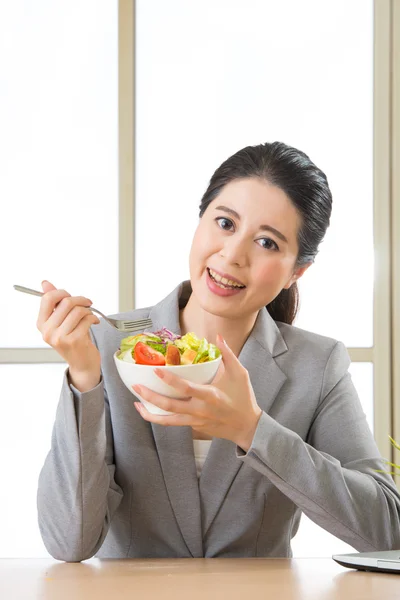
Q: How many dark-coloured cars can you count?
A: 0